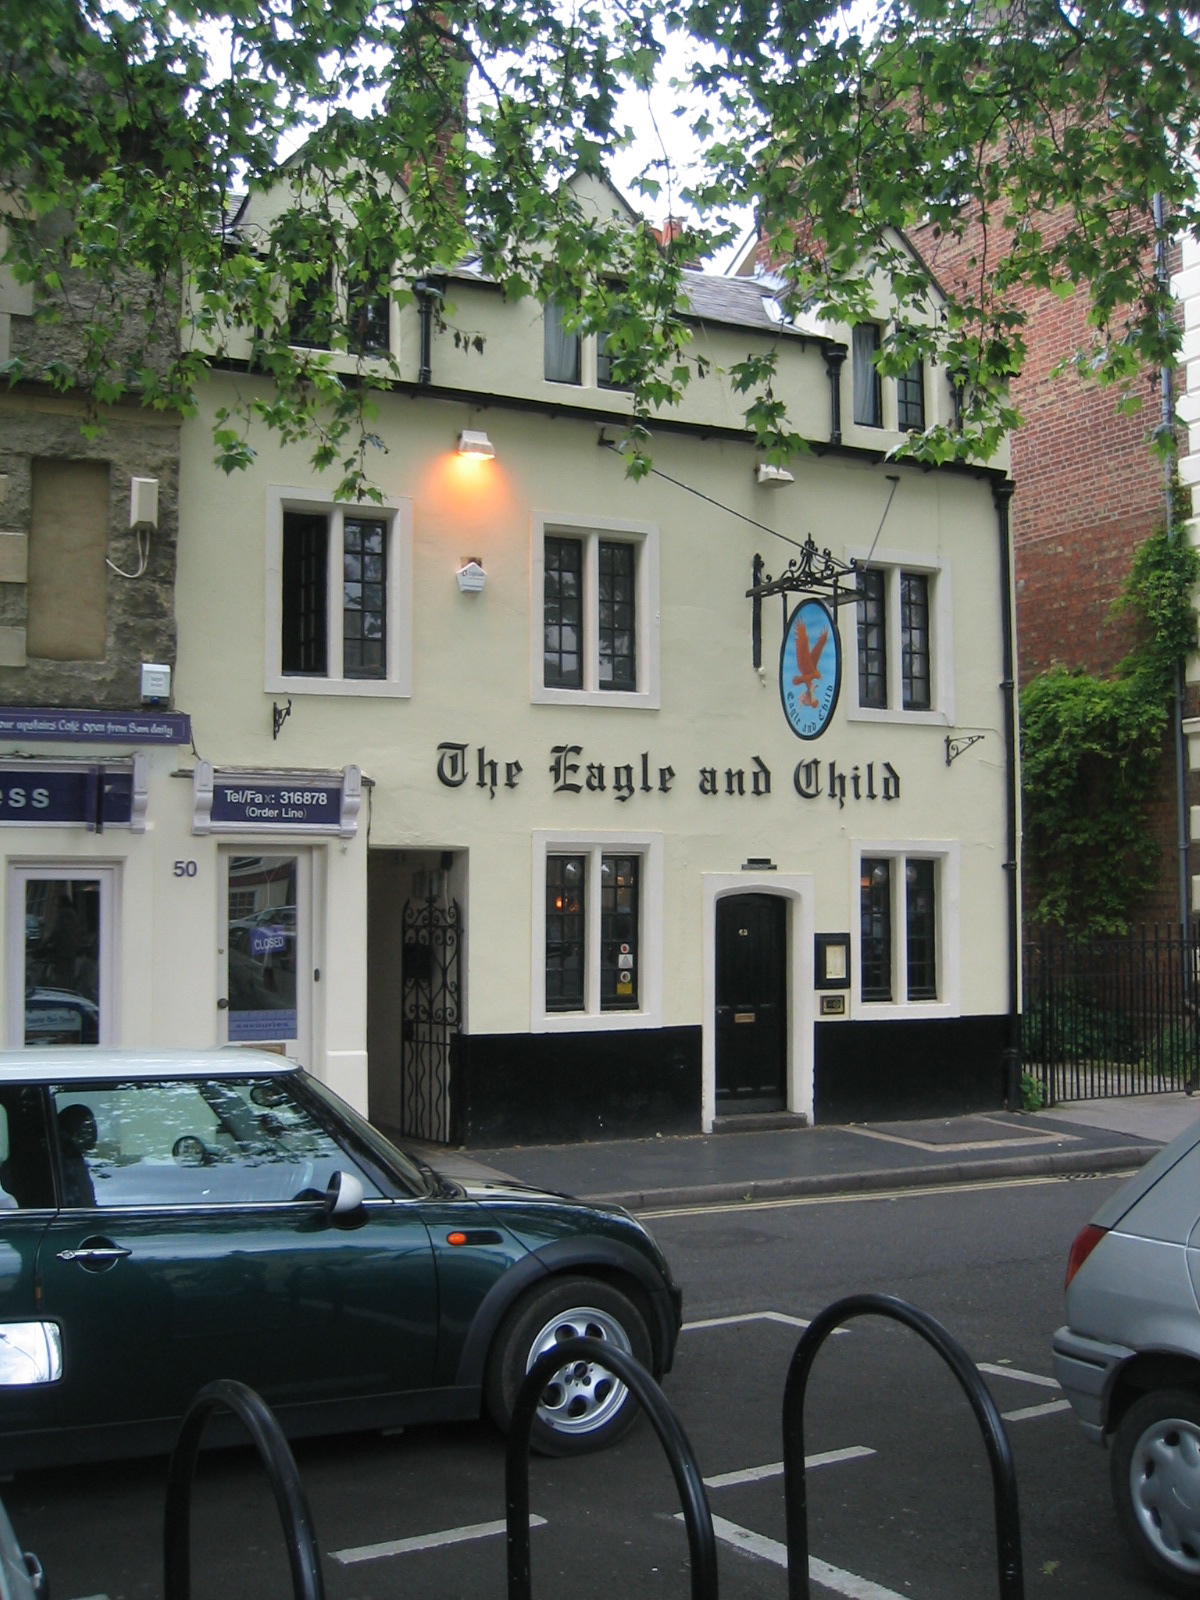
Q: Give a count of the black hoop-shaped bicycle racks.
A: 3